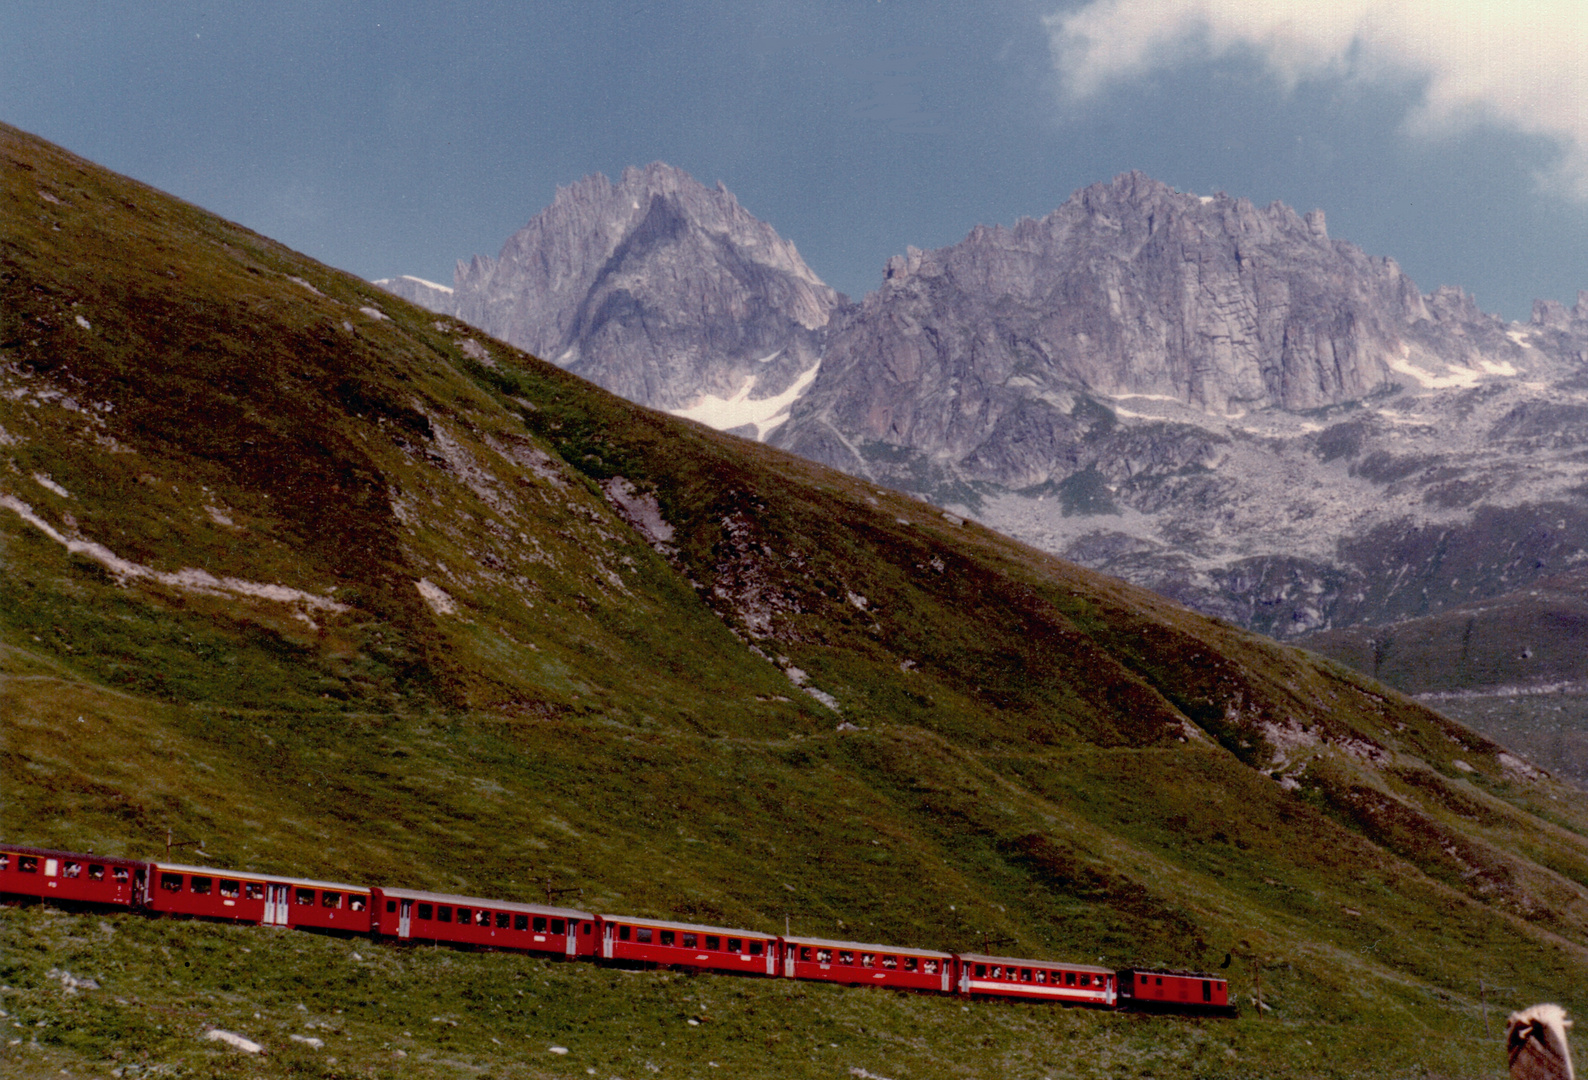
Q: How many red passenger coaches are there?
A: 6